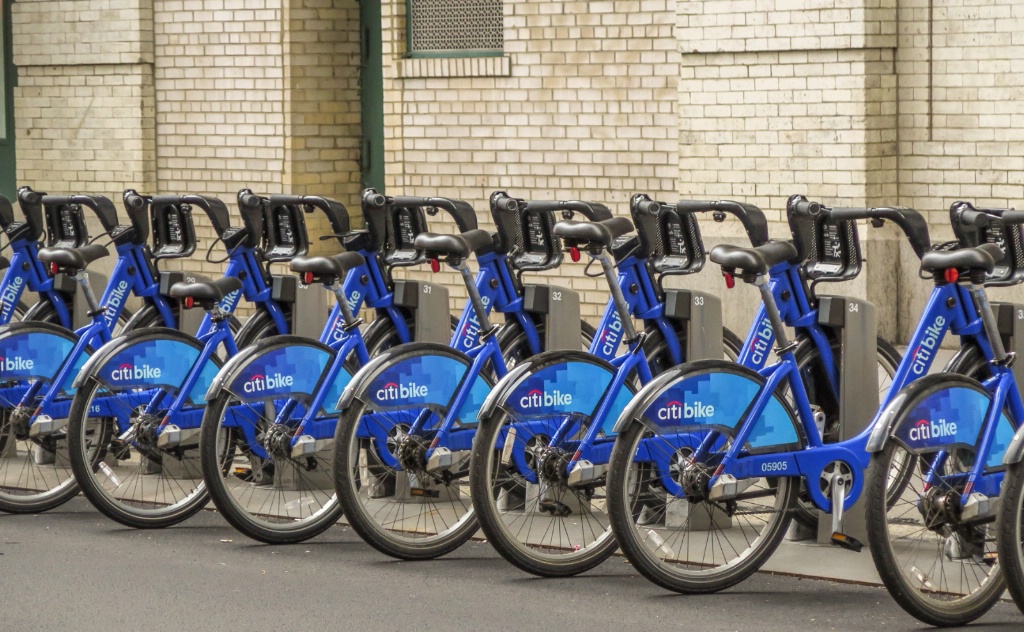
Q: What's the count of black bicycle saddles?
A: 7